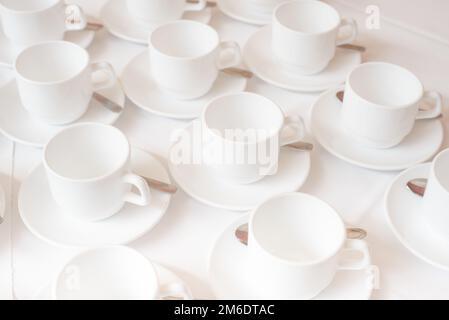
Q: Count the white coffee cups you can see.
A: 11